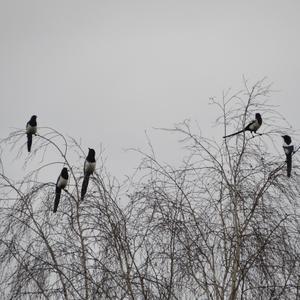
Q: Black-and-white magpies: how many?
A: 5